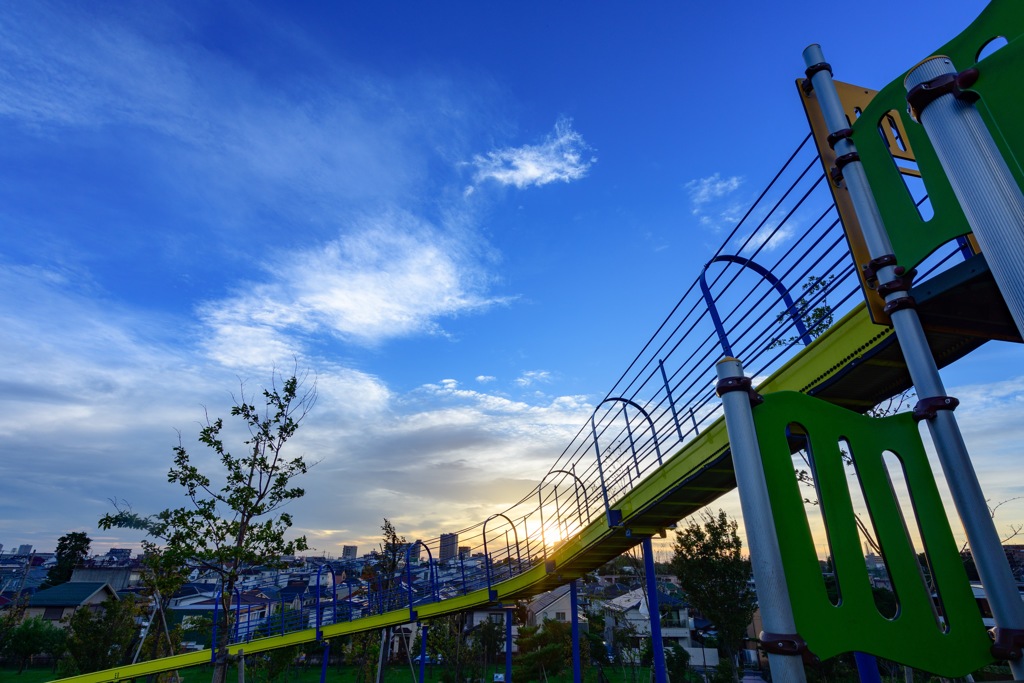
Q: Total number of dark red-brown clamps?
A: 11